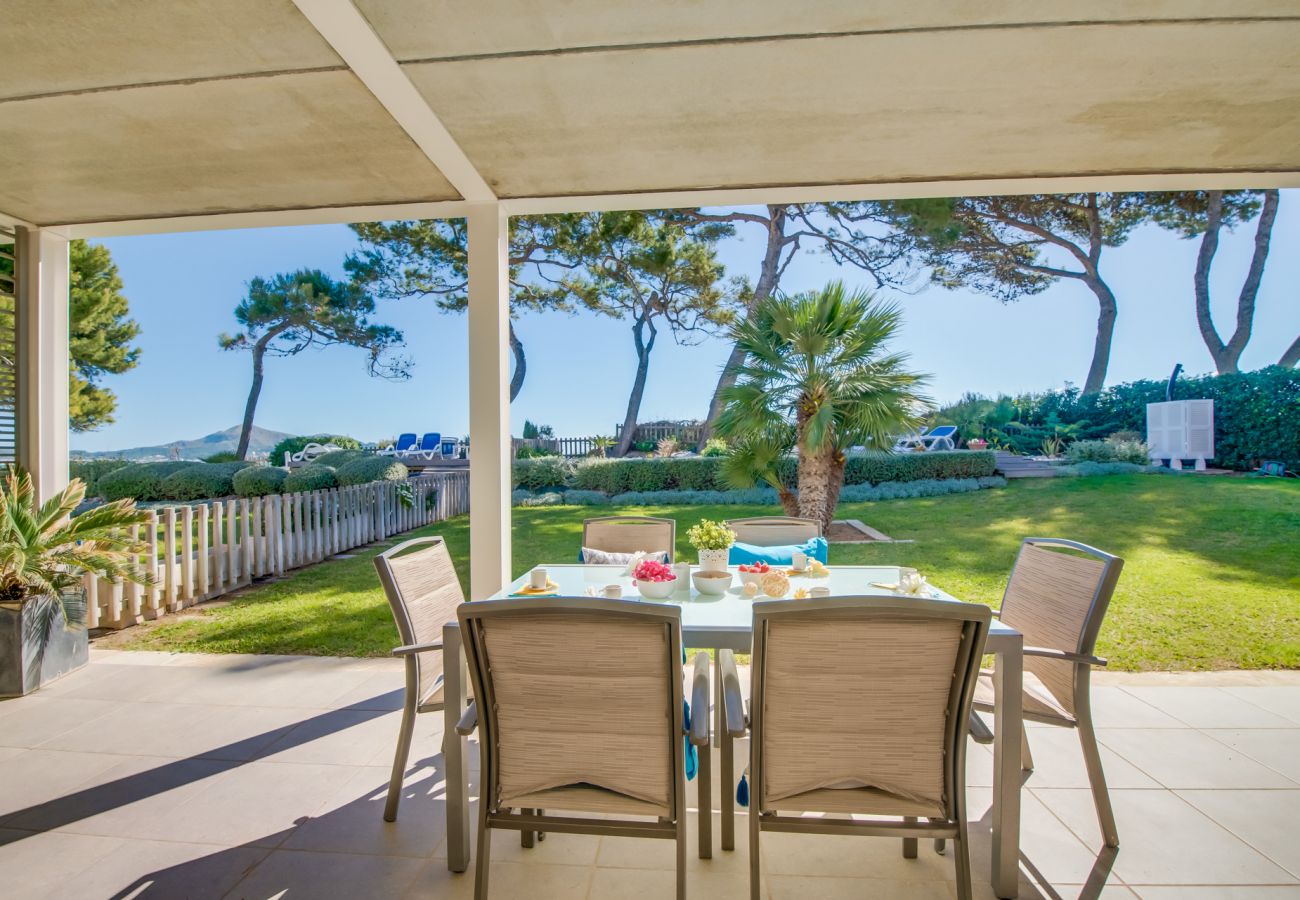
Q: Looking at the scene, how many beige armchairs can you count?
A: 6